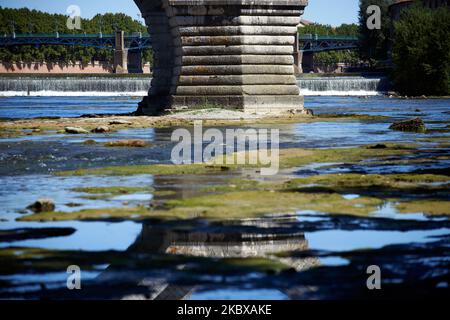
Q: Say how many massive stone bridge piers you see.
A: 1